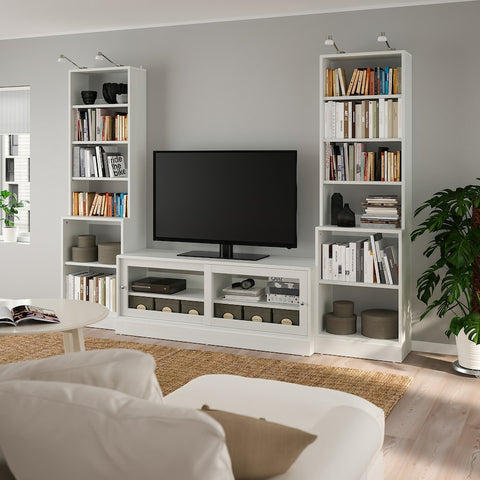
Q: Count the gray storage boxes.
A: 12